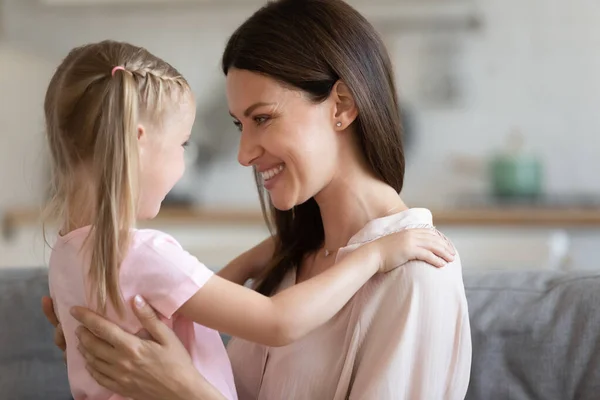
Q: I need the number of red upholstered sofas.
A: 0